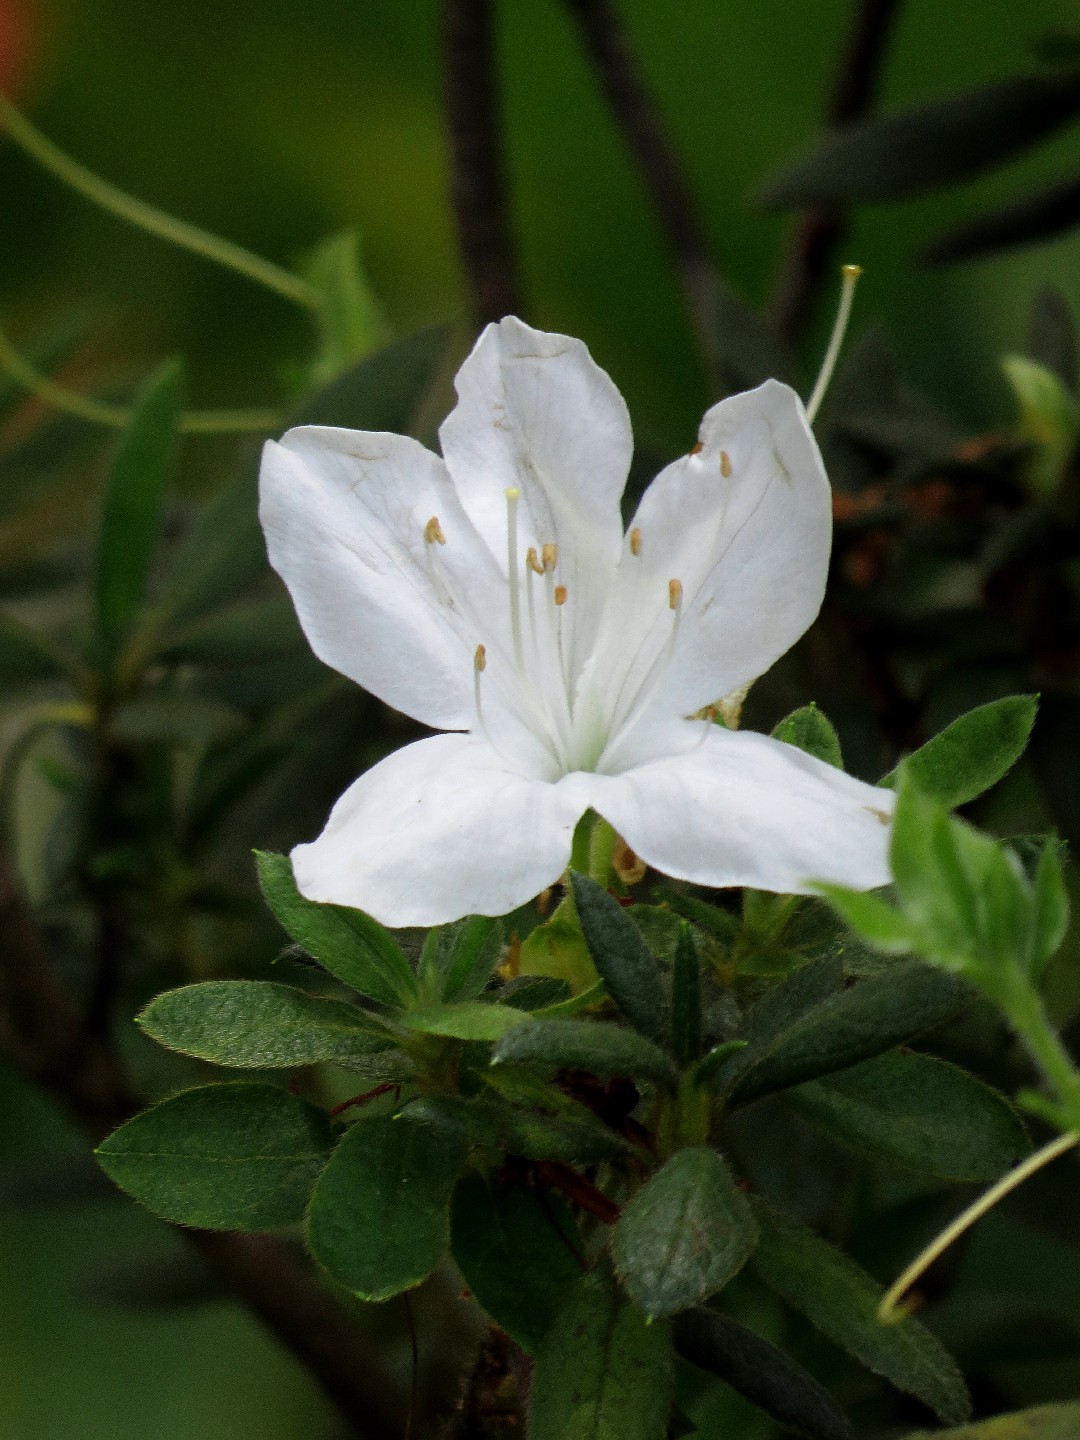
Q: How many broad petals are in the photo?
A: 5